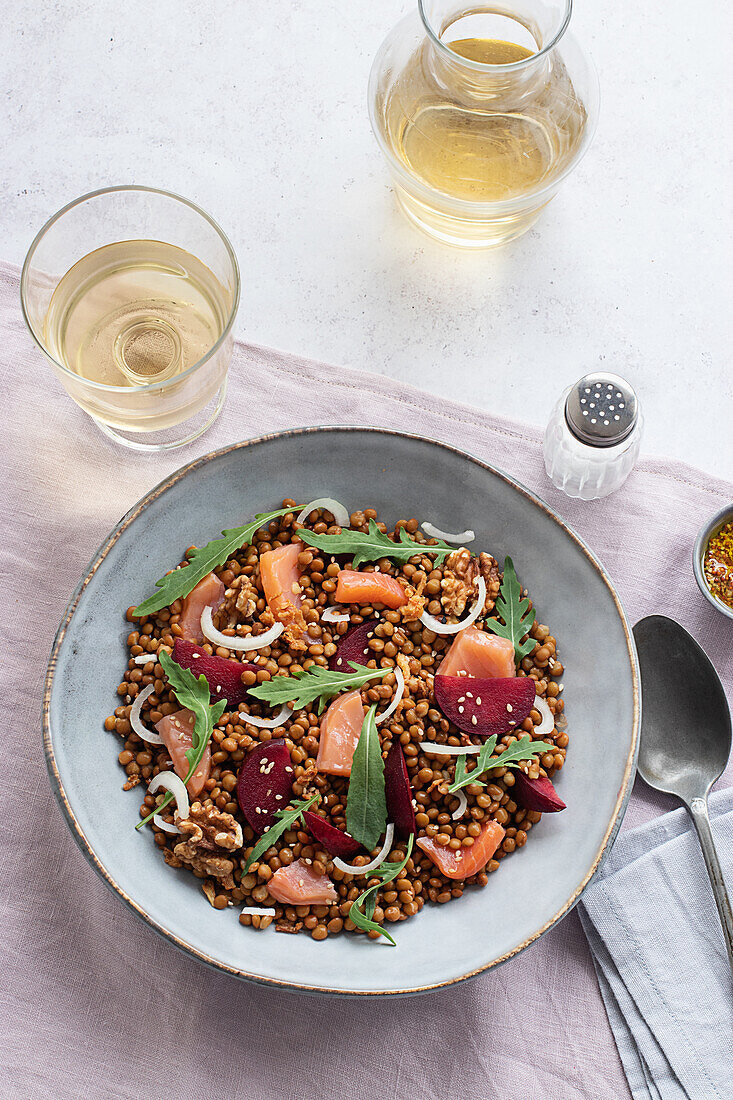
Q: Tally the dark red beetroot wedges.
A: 7